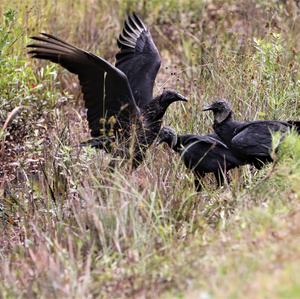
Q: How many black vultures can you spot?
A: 3